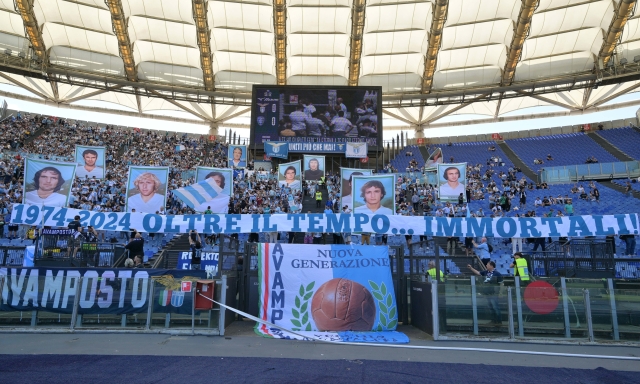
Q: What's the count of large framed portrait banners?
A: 11